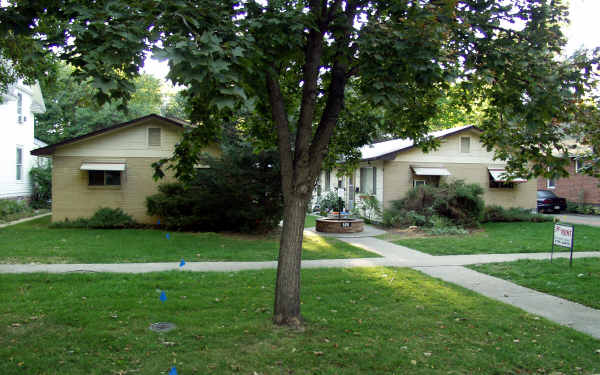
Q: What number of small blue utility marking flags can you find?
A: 5